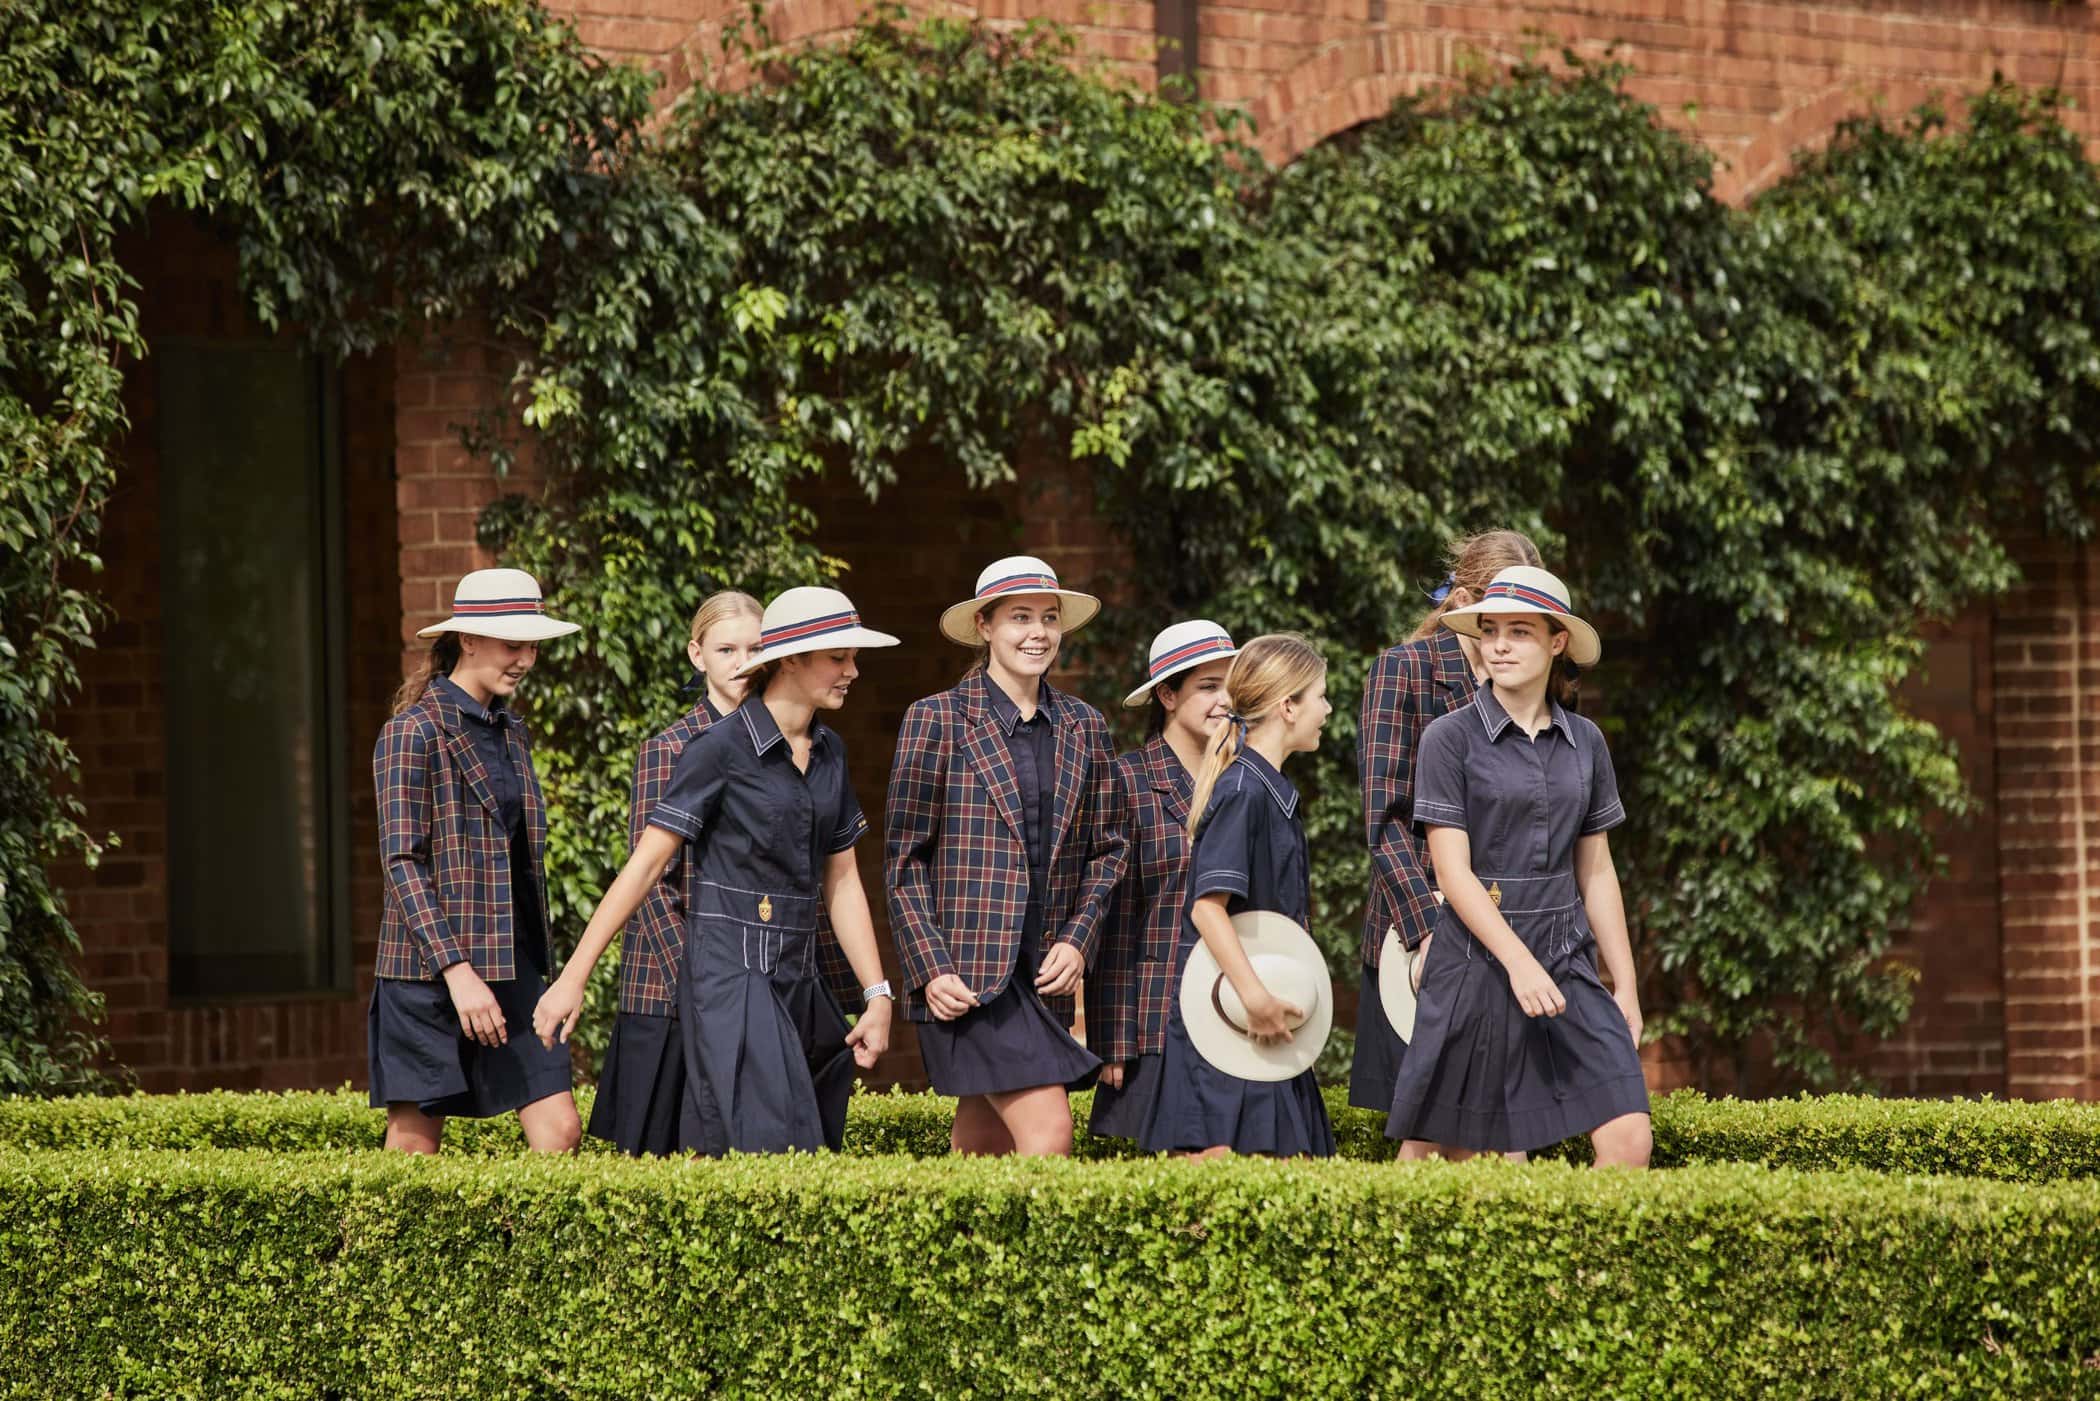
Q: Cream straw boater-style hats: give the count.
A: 7